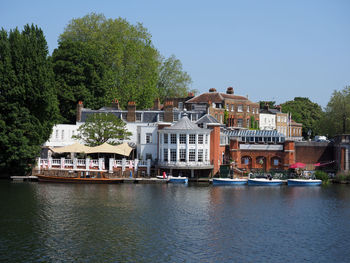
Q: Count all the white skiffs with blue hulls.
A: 4